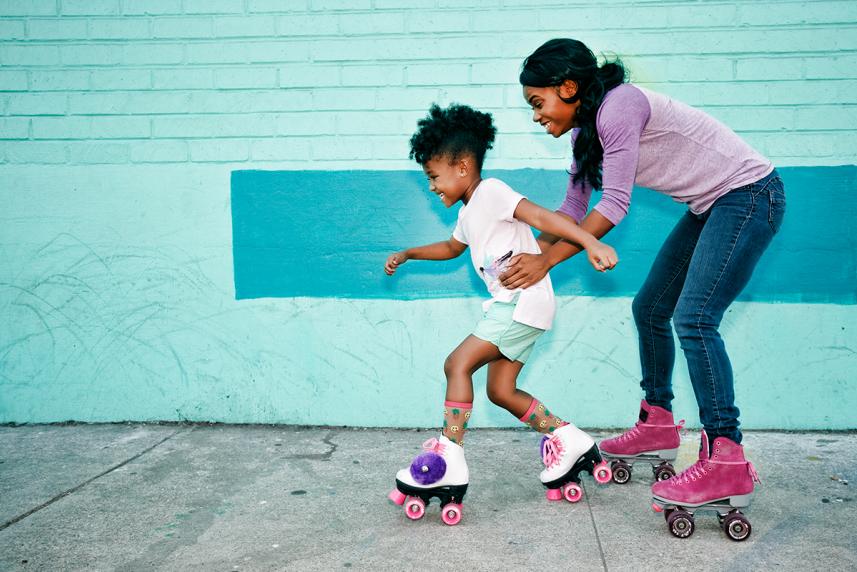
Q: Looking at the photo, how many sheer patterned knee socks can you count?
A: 2